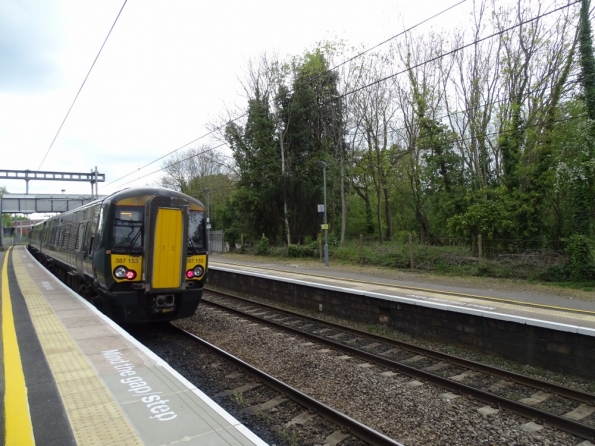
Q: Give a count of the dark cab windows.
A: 2